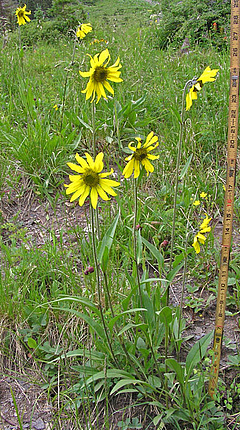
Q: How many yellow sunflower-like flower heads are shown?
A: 7